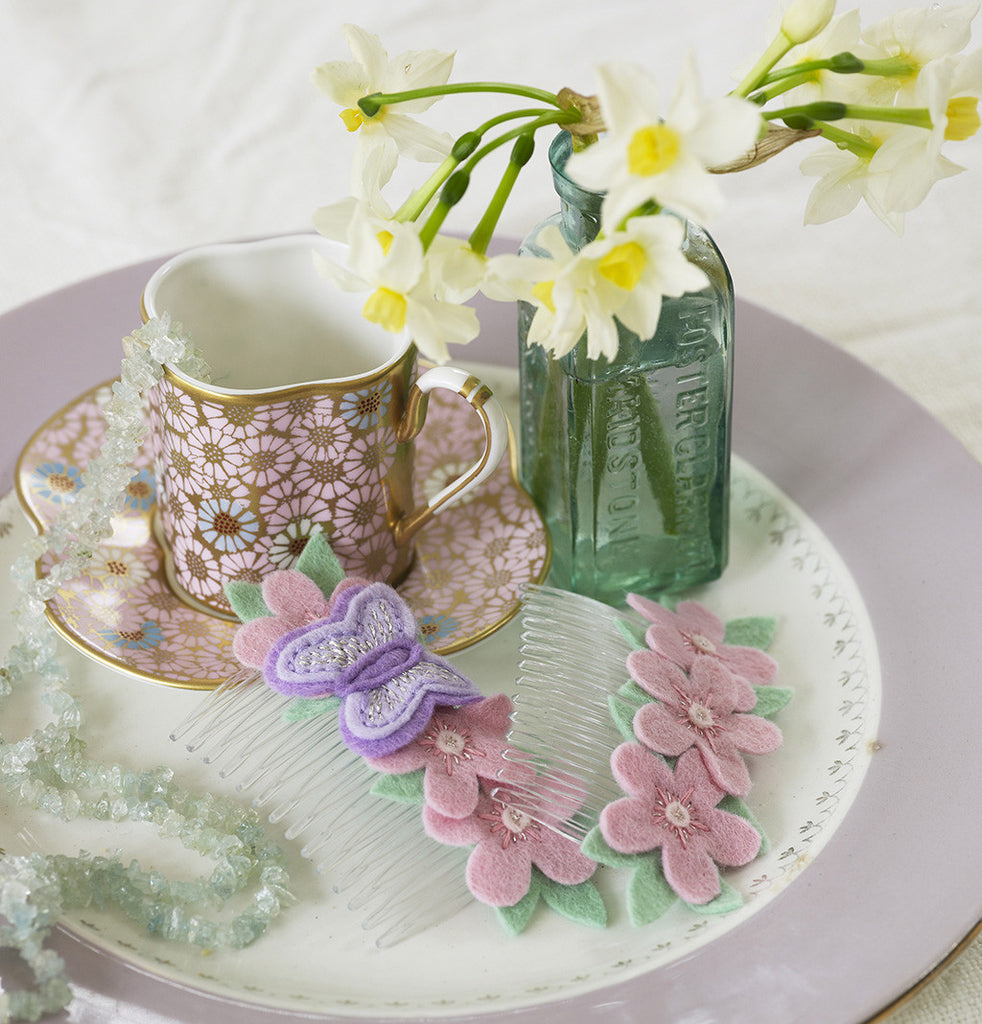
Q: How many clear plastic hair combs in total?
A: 2